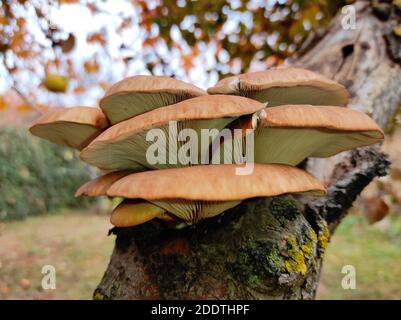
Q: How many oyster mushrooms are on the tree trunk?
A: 8